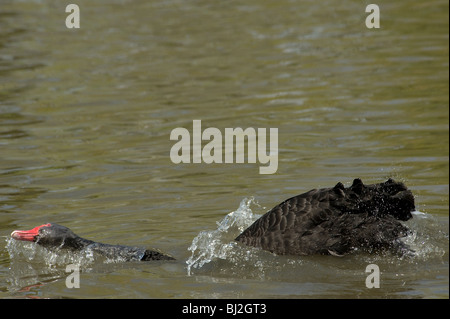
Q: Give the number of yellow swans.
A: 0